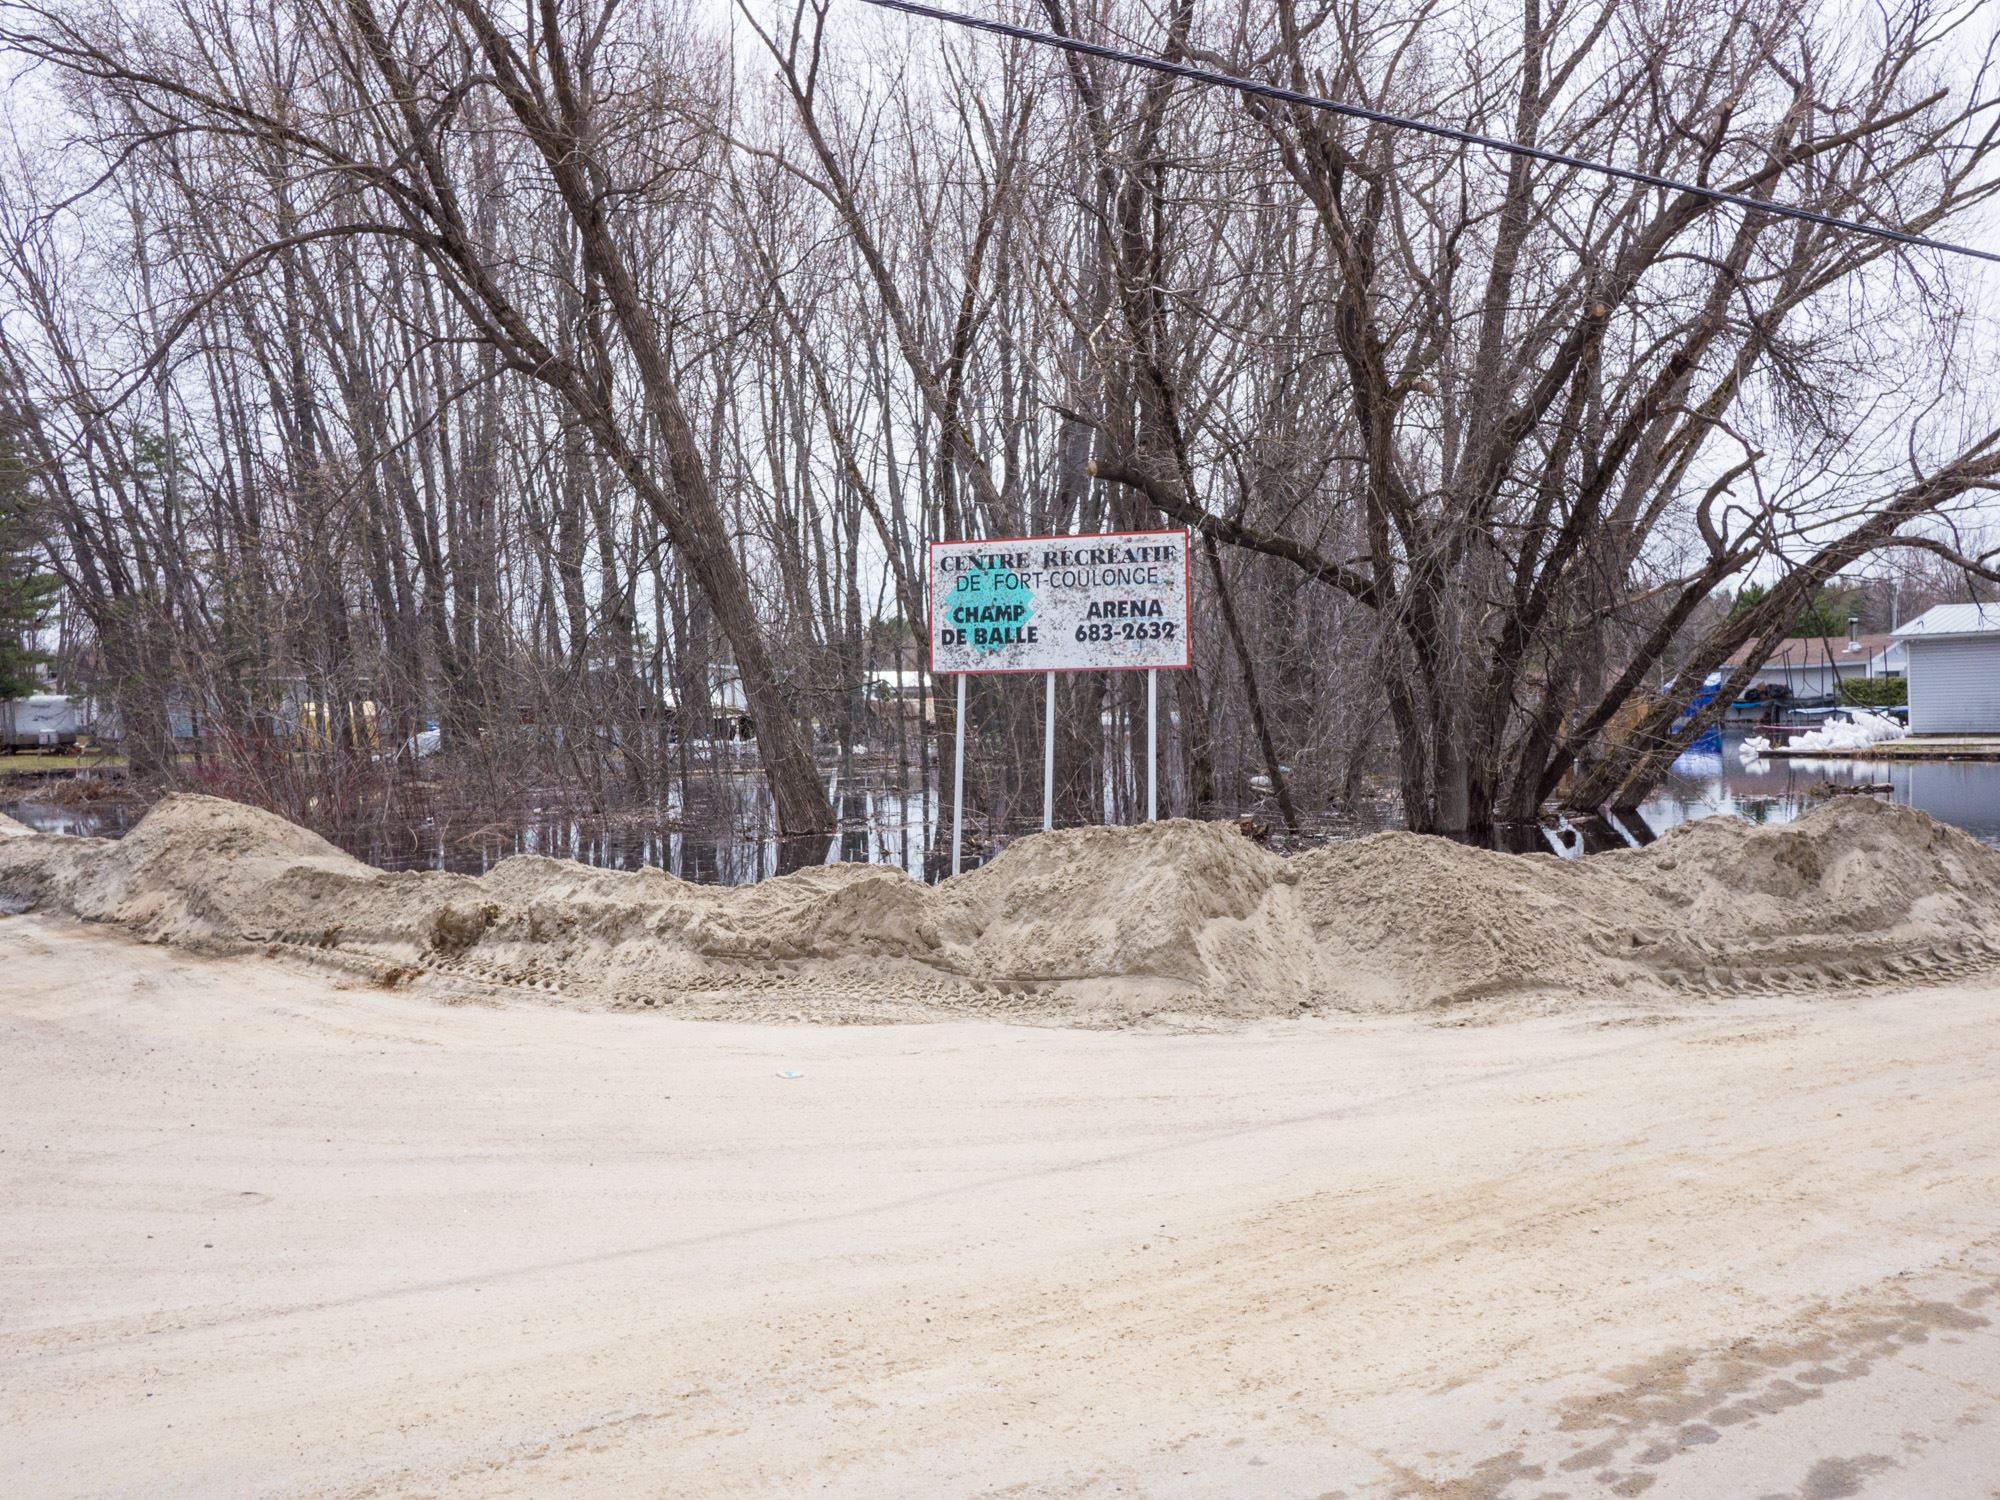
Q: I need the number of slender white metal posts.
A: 3